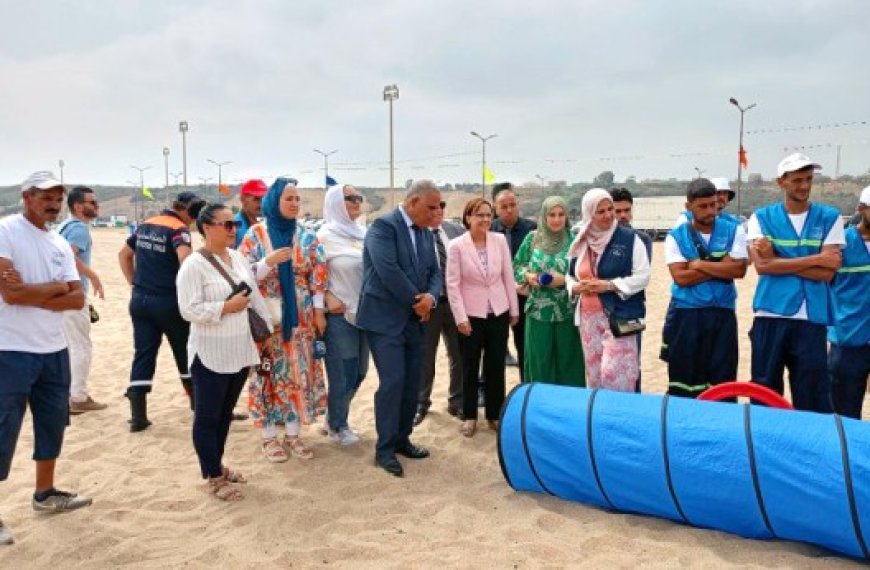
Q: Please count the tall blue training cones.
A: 0